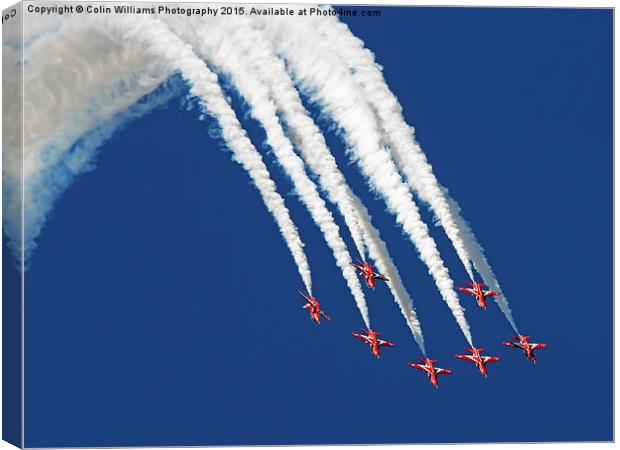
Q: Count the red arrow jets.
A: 7